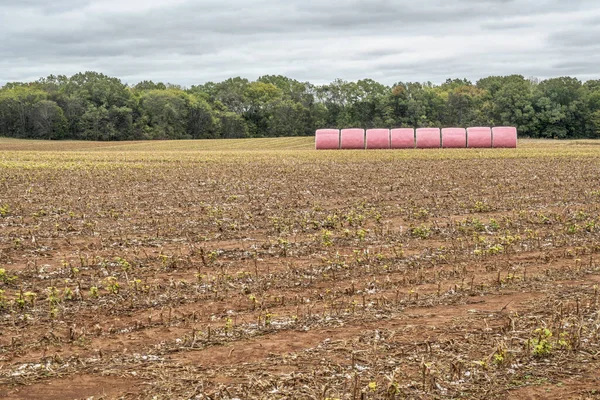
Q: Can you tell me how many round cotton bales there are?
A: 8